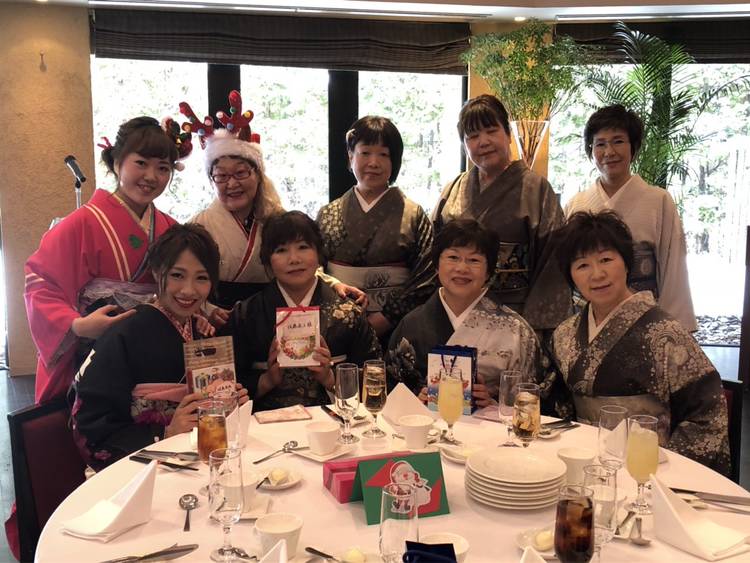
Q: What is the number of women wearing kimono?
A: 9